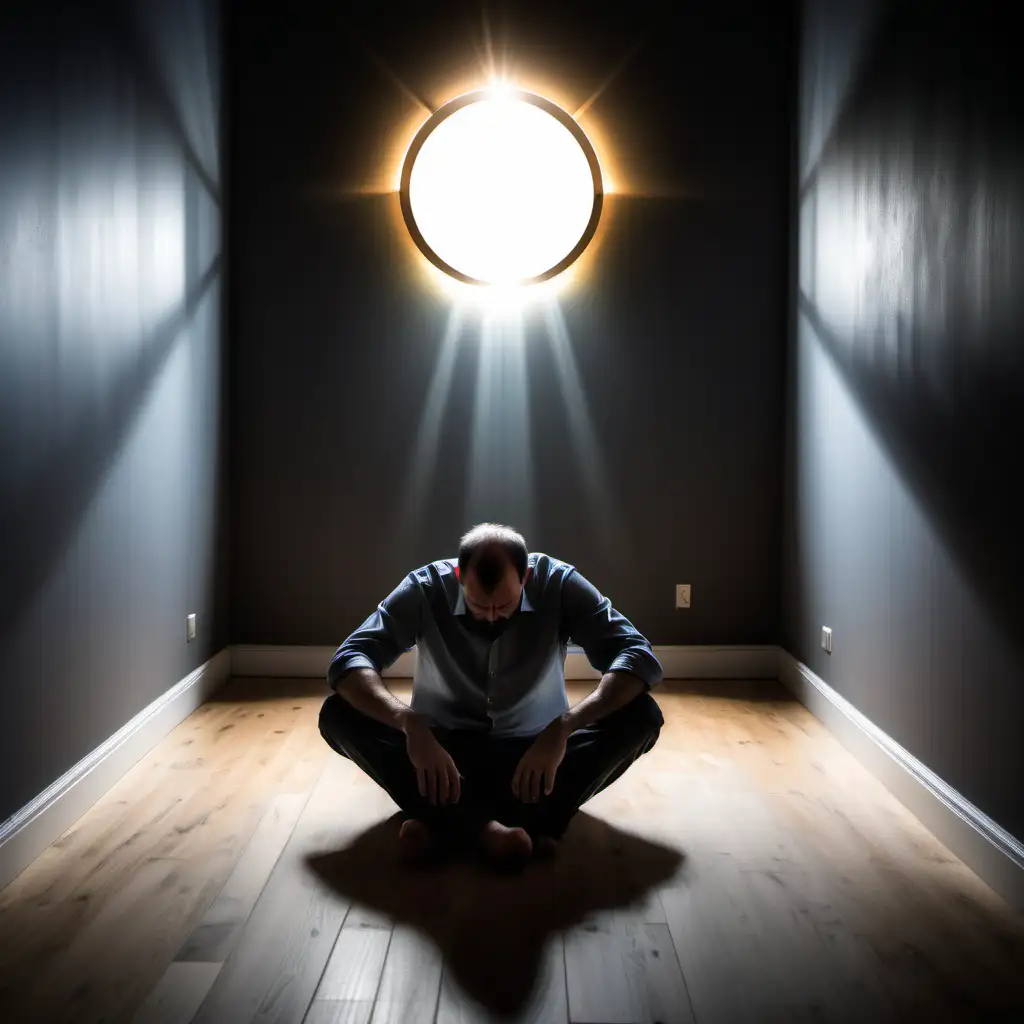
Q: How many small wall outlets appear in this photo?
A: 3